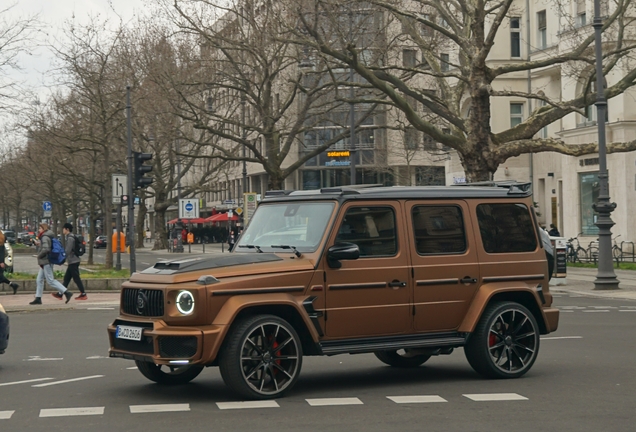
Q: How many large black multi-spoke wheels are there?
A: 2